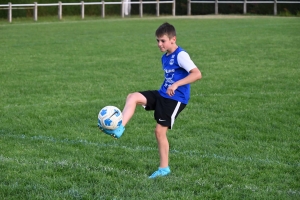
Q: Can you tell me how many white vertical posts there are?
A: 13